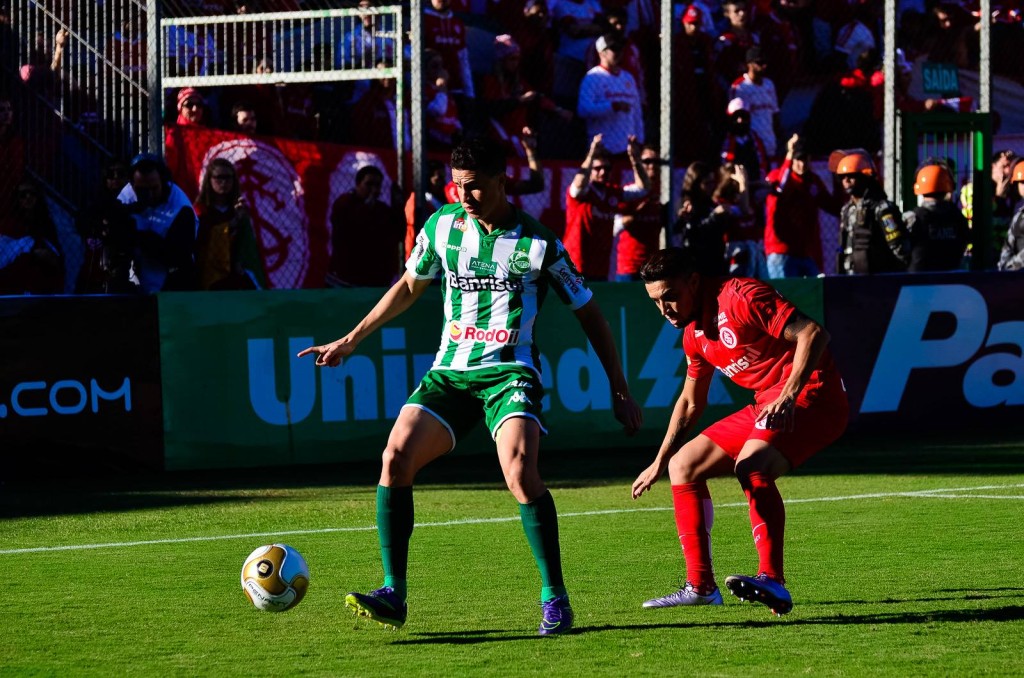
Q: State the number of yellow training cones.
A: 0